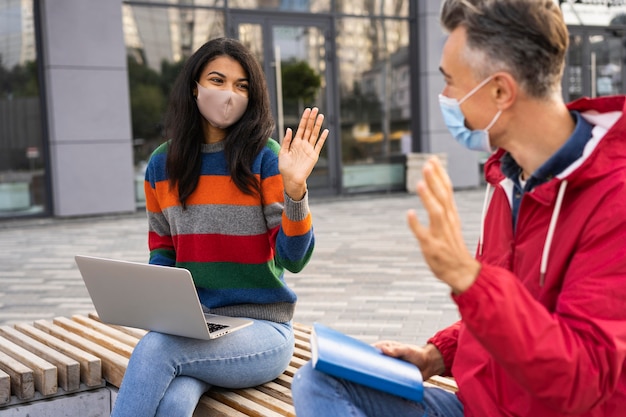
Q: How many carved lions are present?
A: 0